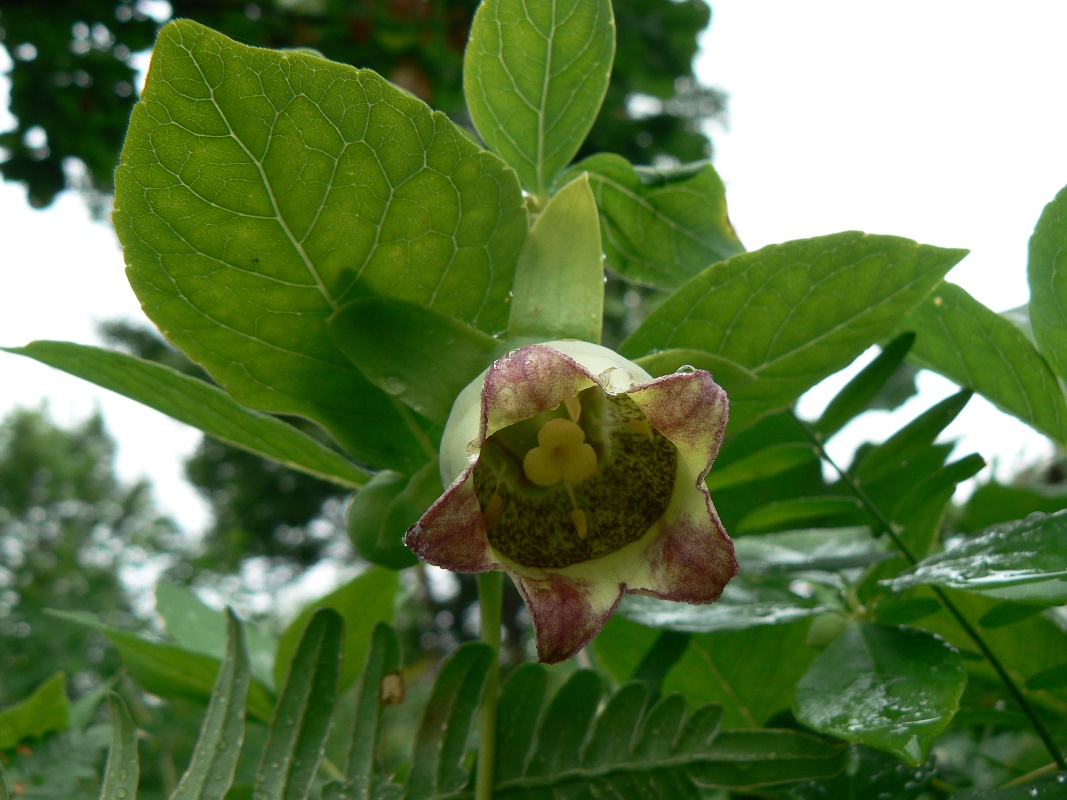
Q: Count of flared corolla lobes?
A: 5